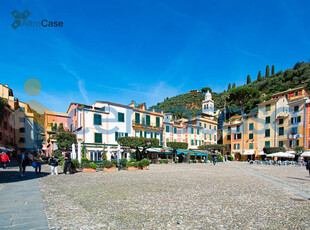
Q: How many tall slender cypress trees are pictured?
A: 6